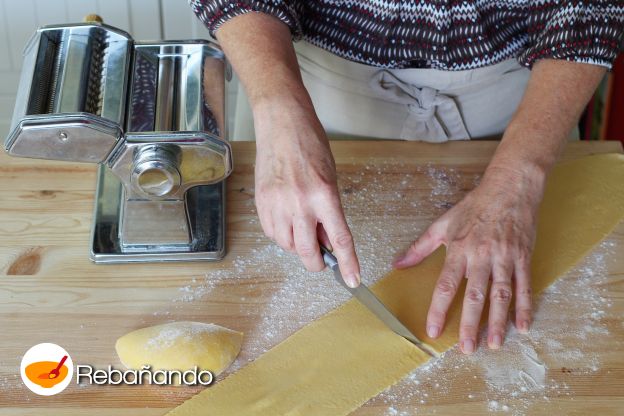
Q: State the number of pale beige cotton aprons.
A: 1